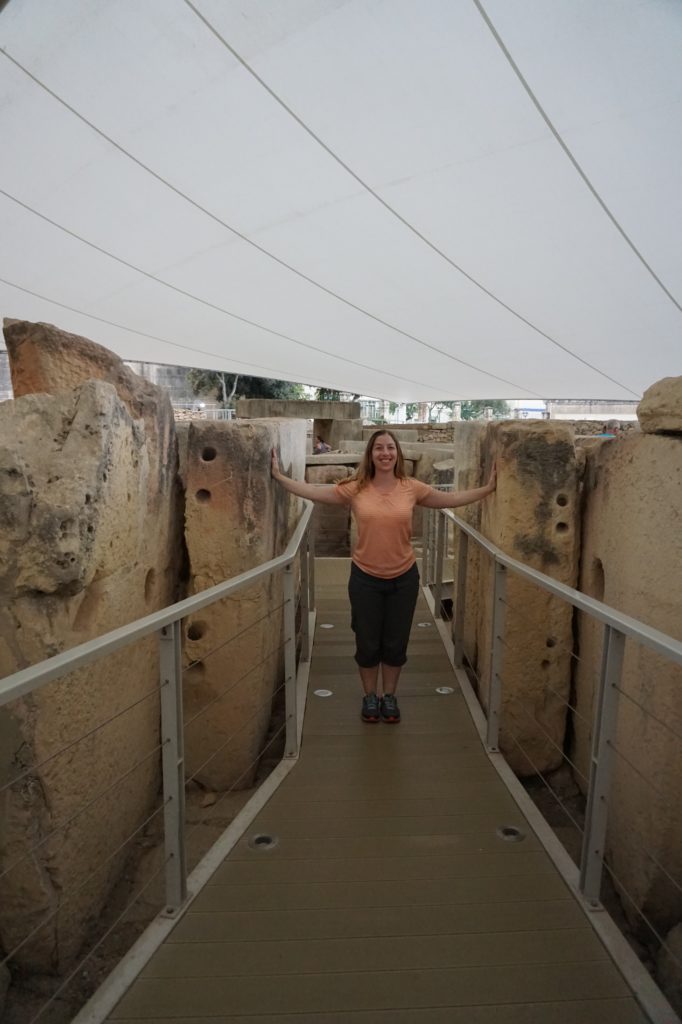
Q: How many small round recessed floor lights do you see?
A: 6